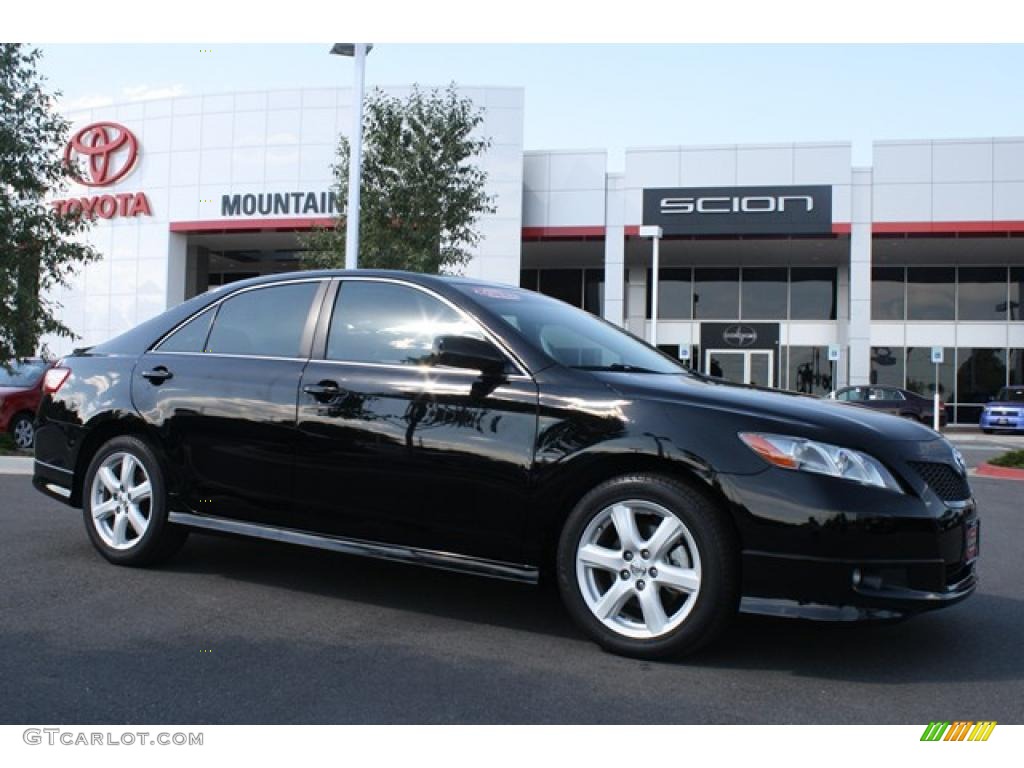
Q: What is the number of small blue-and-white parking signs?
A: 3